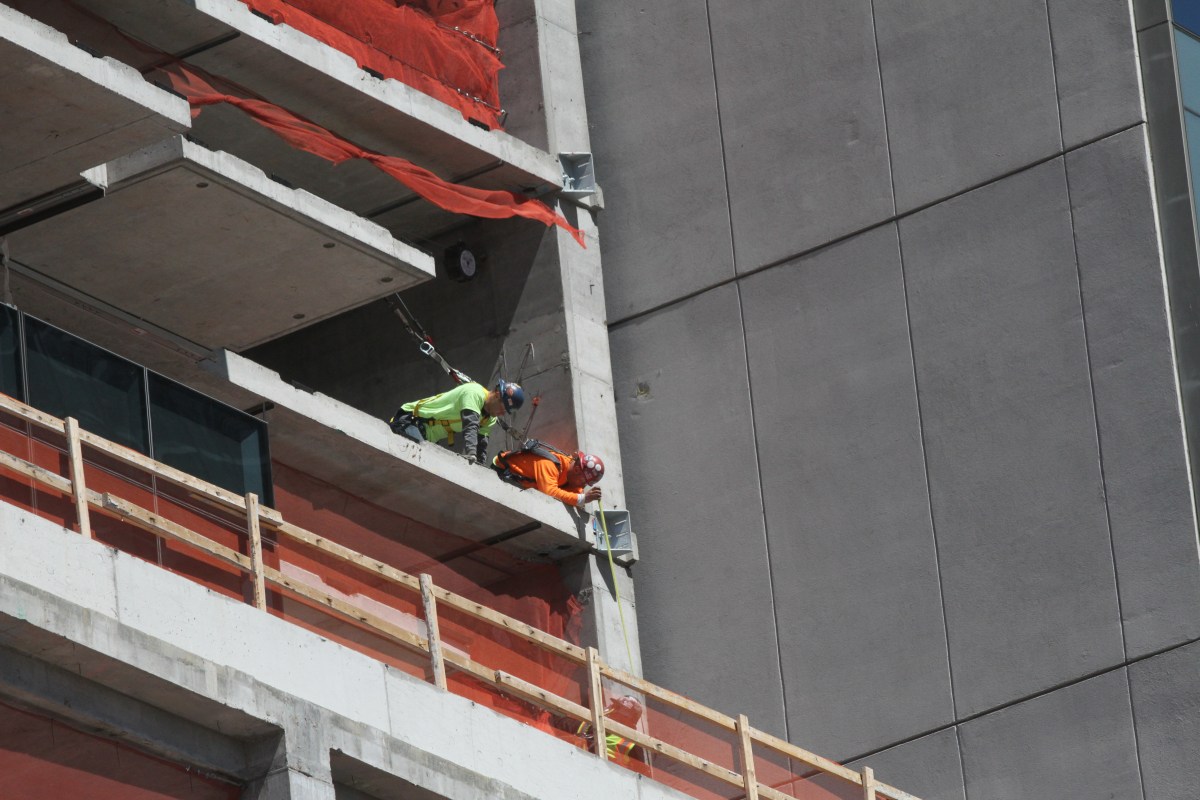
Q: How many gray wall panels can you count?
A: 11